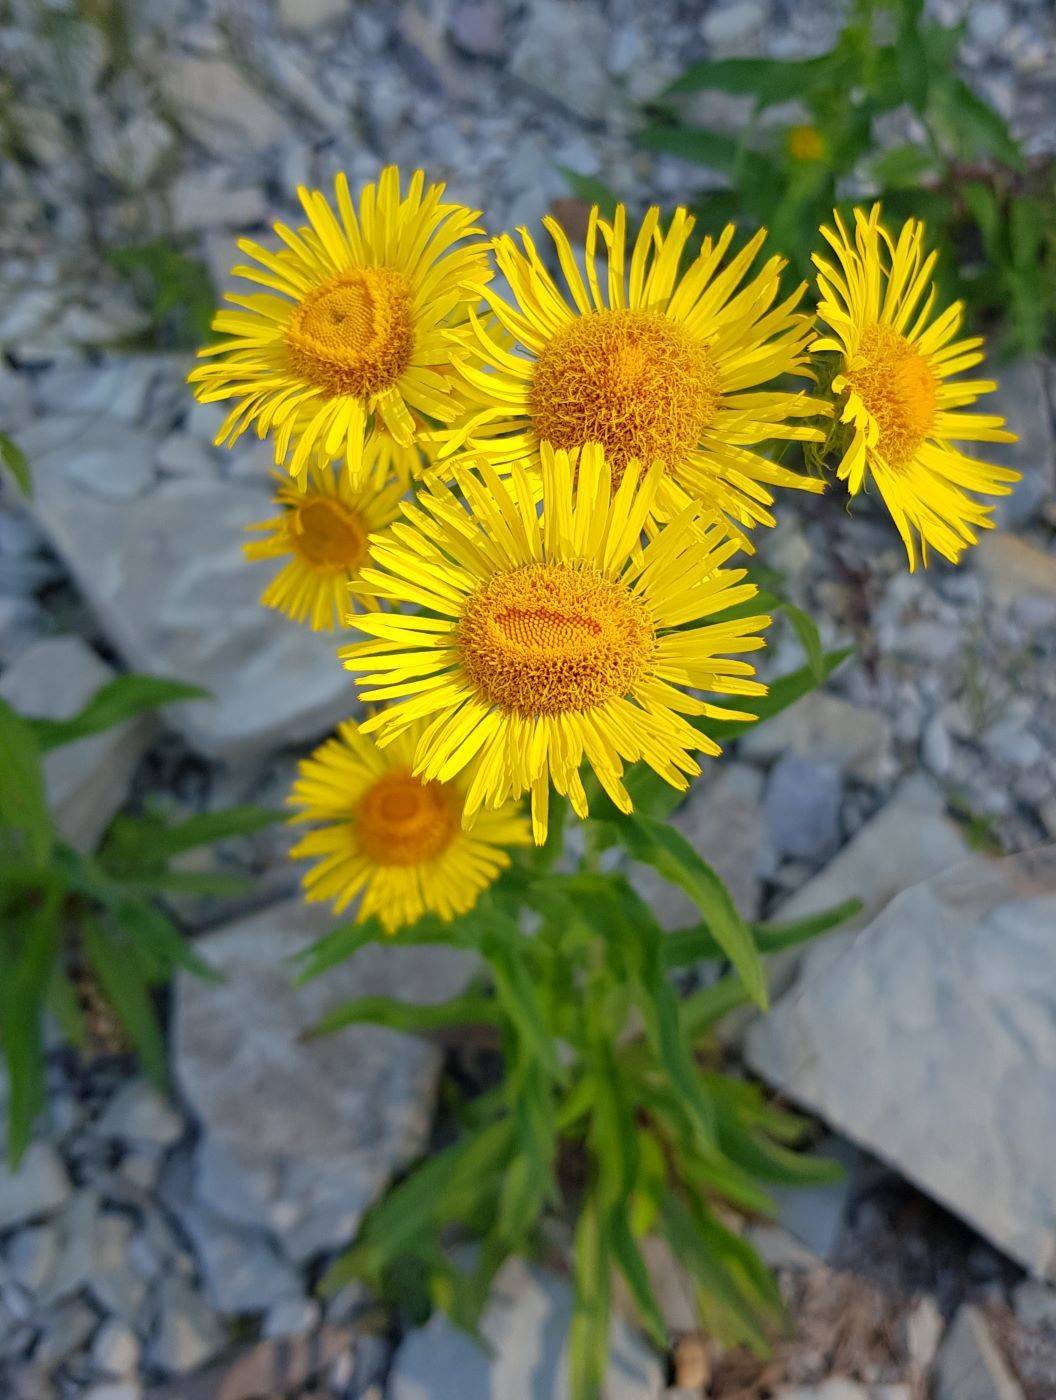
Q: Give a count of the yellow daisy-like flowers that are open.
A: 6